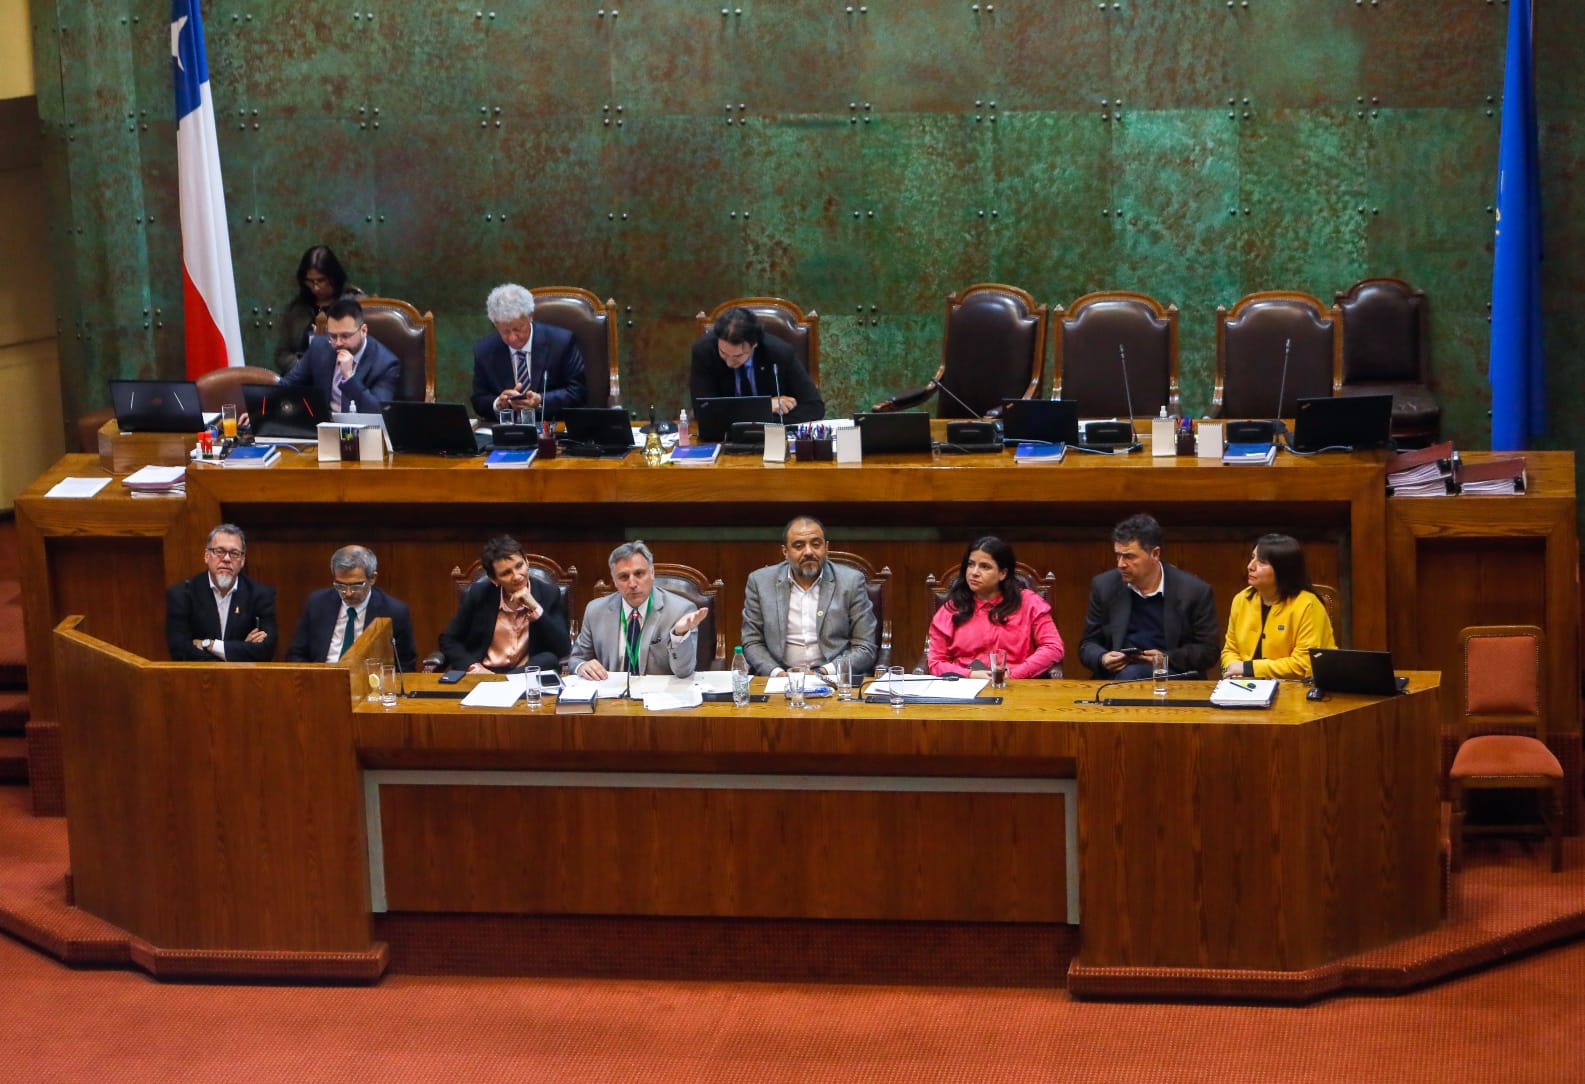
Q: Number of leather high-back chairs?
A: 11